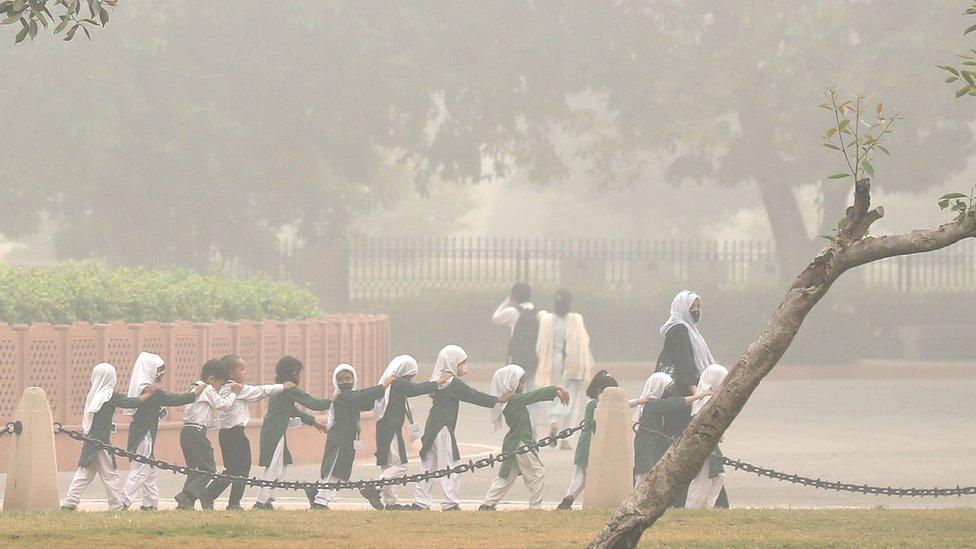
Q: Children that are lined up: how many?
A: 12